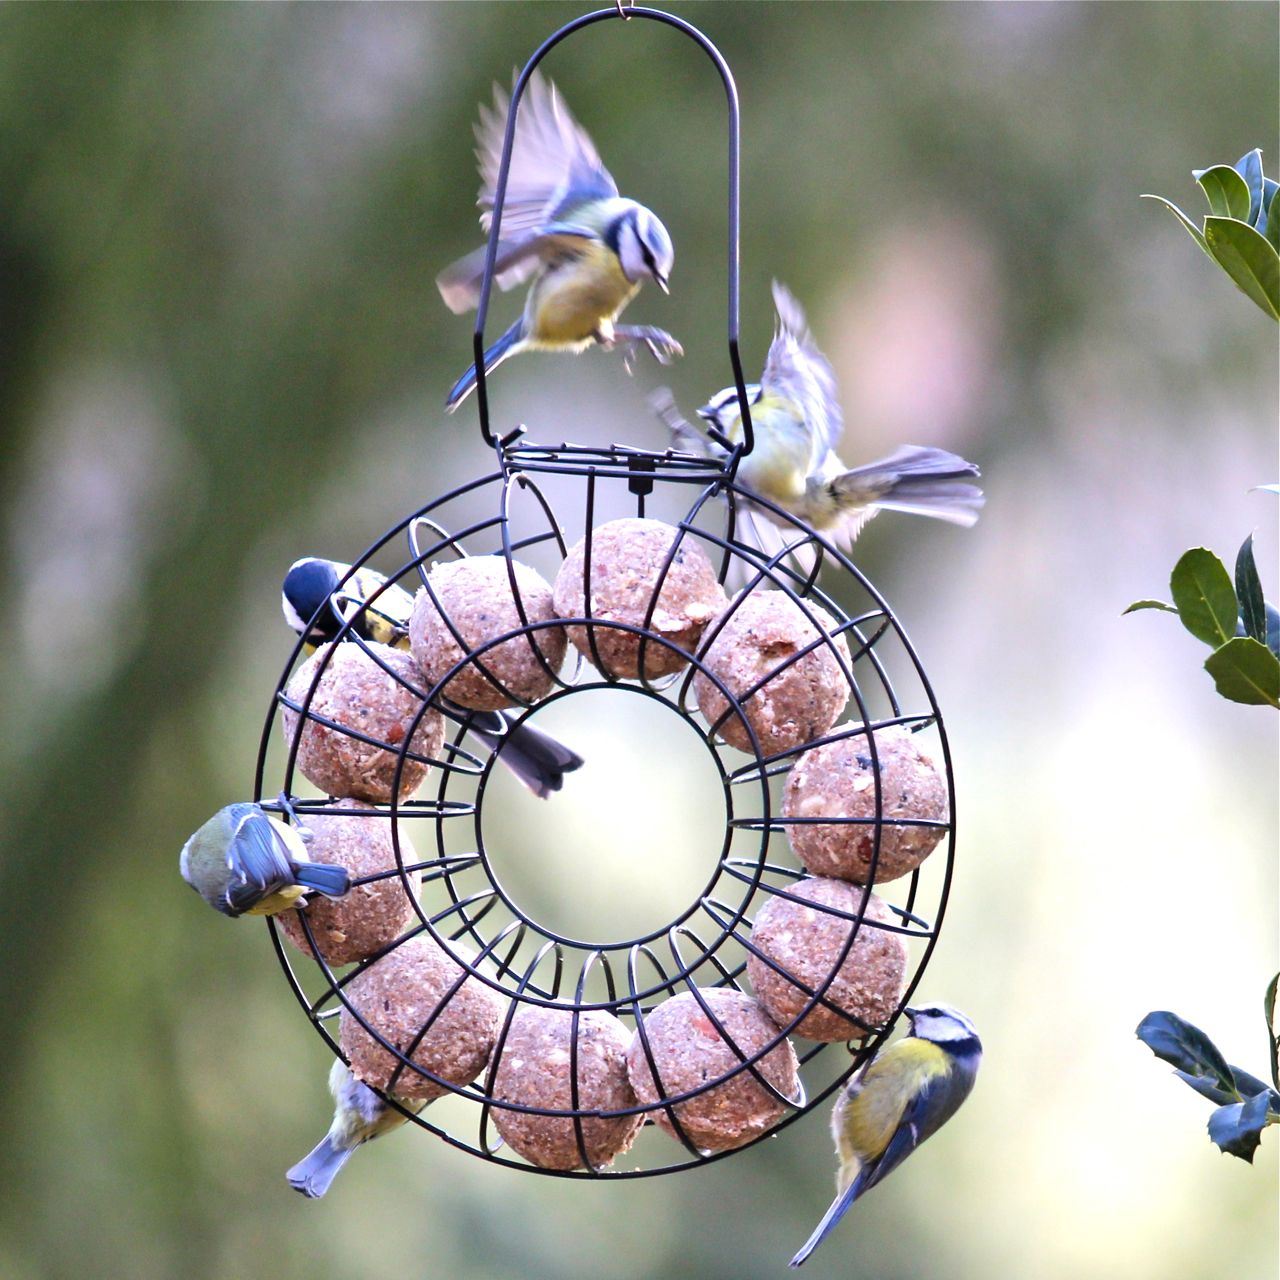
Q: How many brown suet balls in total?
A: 10